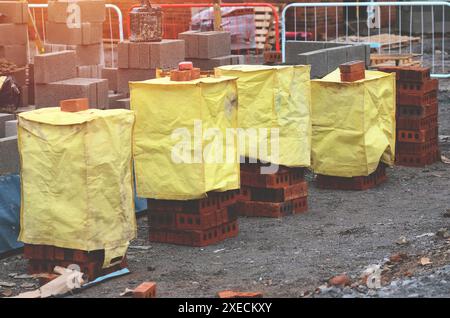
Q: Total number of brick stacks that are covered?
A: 4